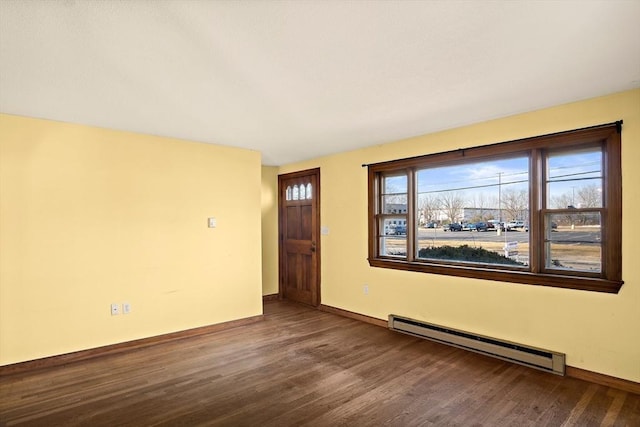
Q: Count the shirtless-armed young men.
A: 0